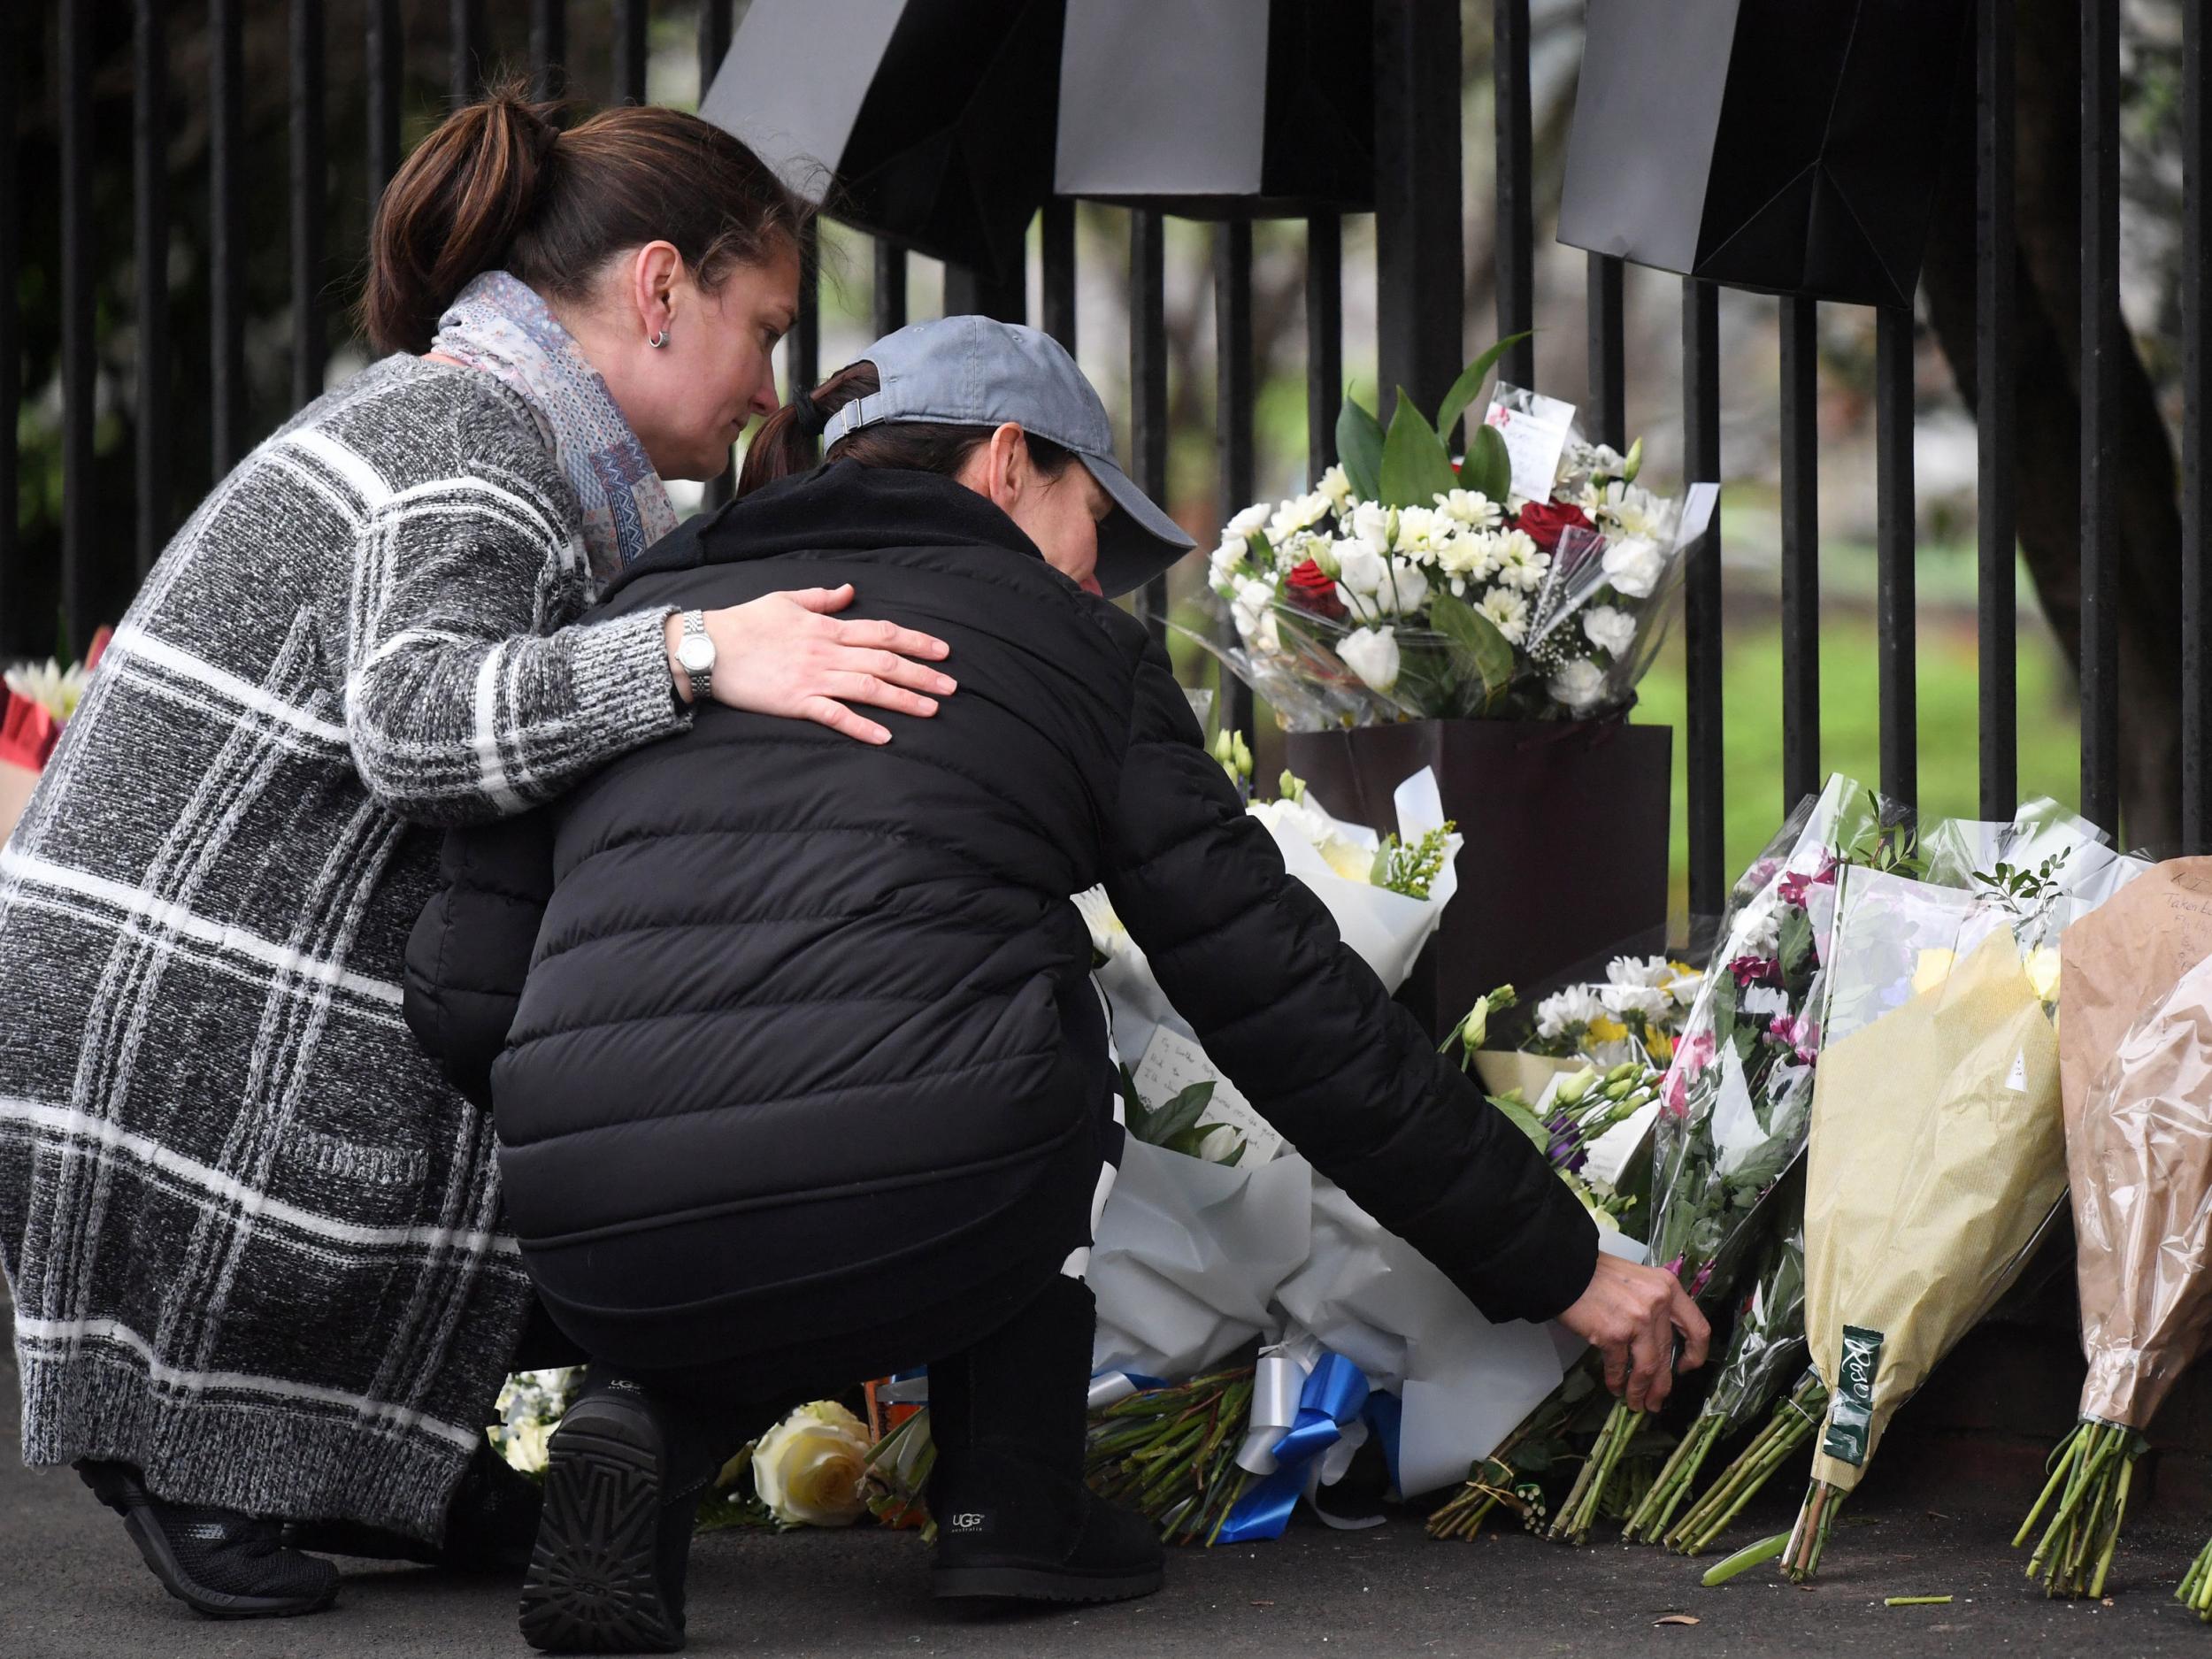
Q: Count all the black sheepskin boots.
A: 2